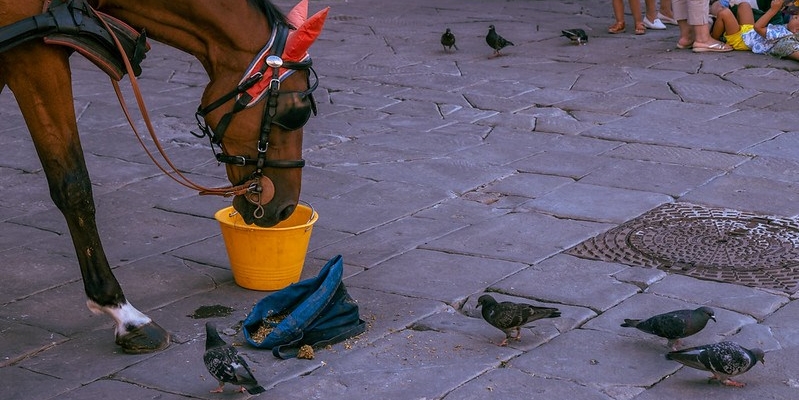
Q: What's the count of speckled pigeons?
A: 3